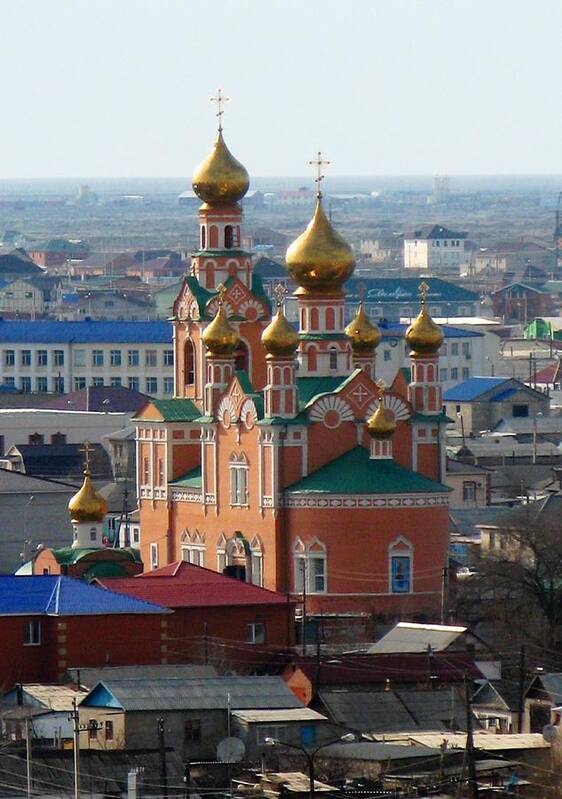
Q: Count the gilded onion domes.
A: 8